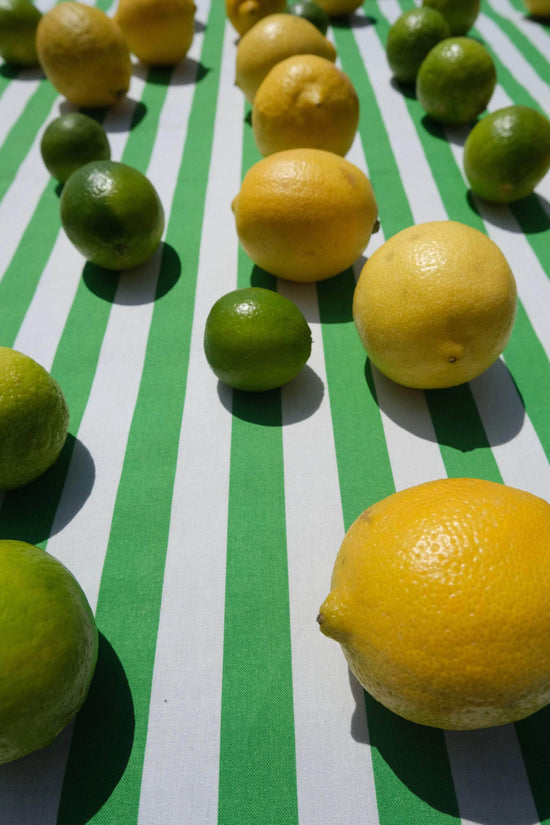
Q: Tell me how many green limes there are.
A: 11